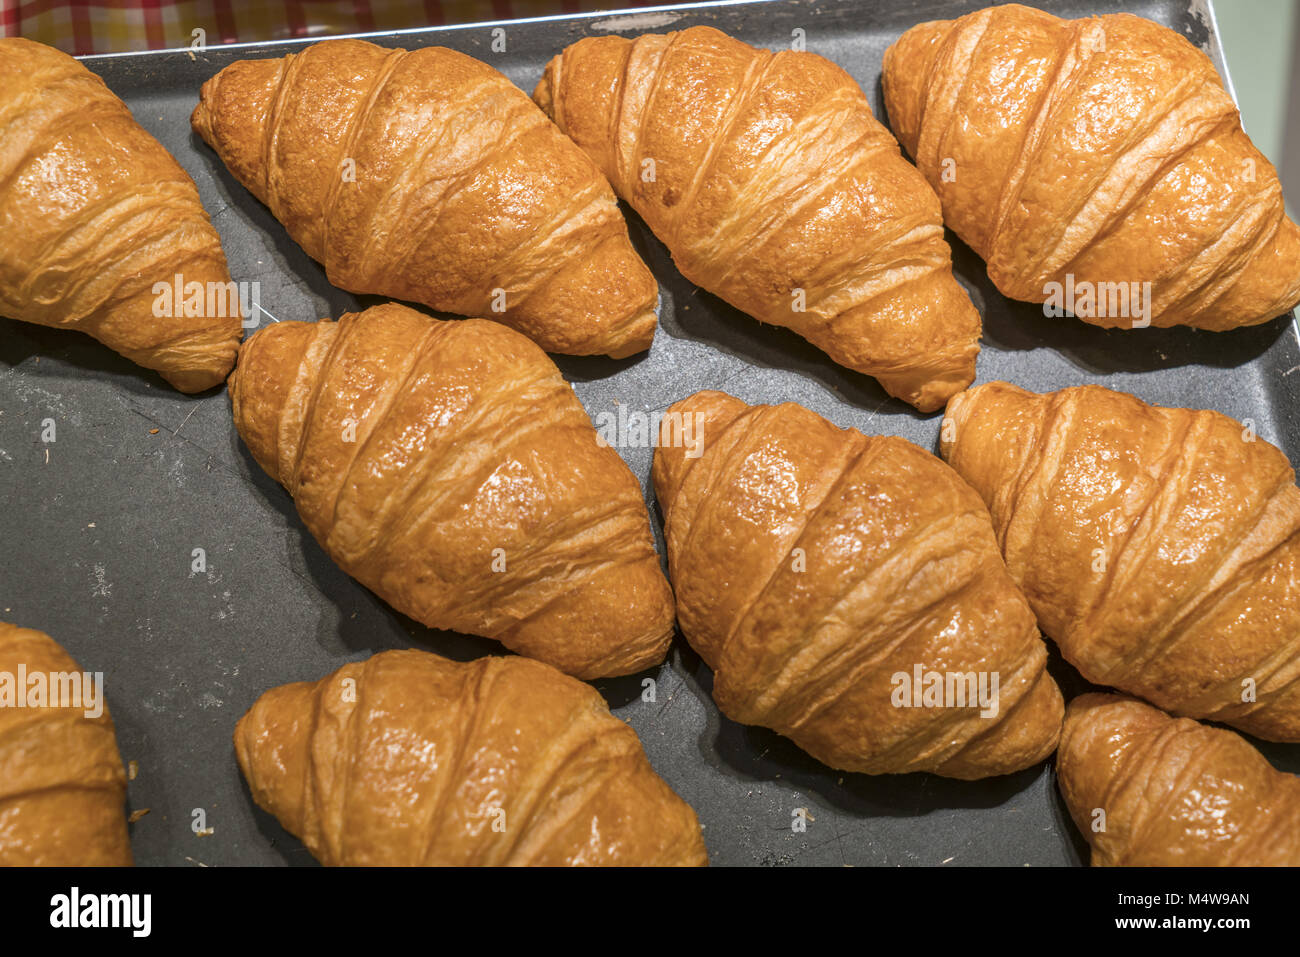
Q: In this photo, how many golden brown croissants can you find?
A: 10